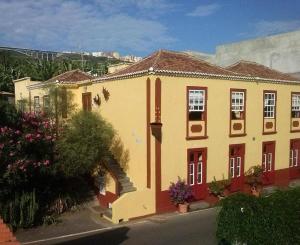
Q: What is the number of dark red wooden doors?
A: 4